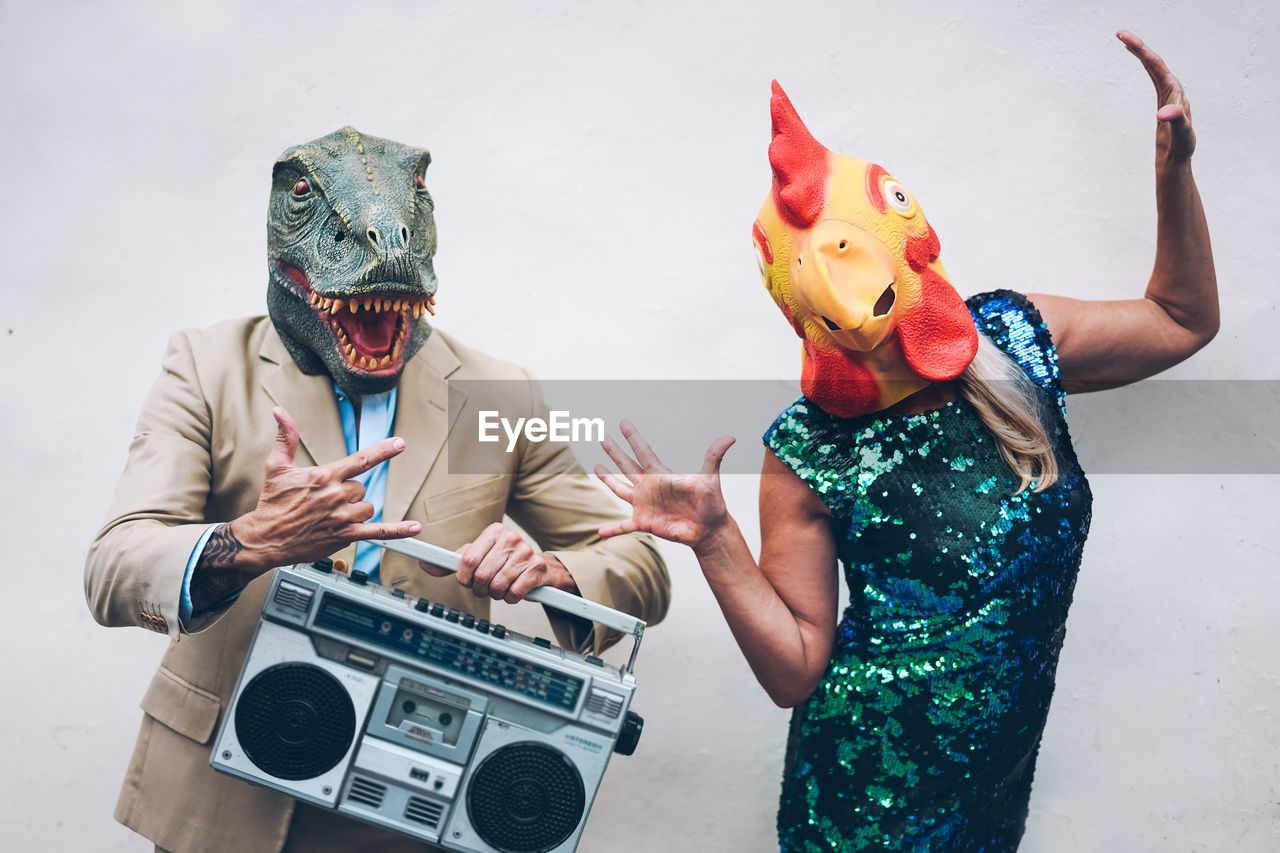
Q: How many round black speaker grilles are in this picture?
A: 2